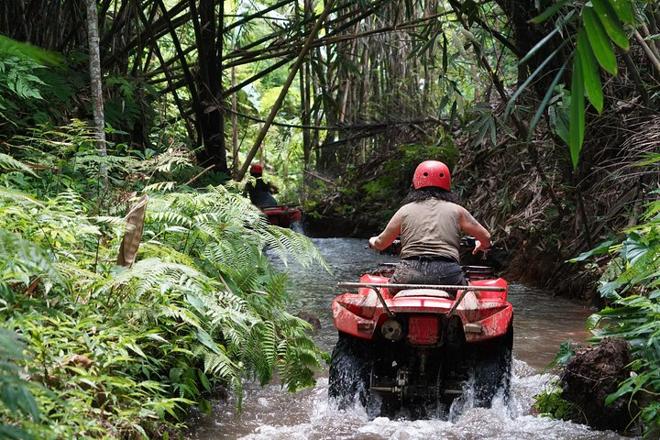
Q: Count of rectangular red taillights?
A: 1